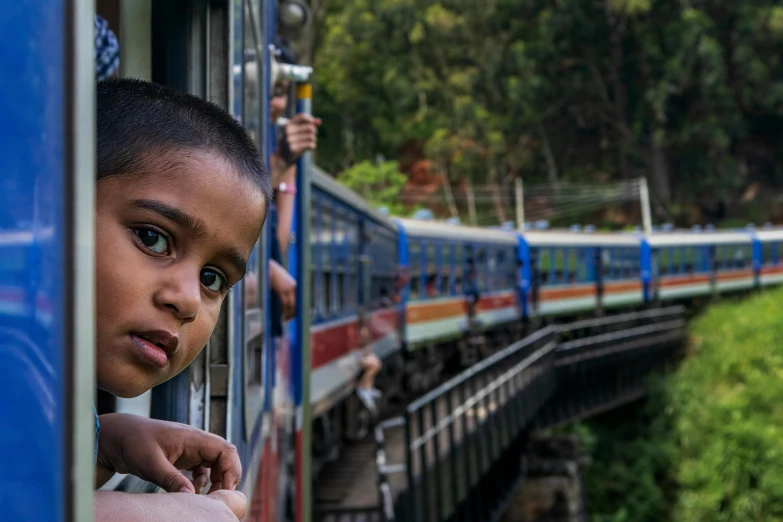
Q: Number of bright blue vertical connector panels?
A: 4